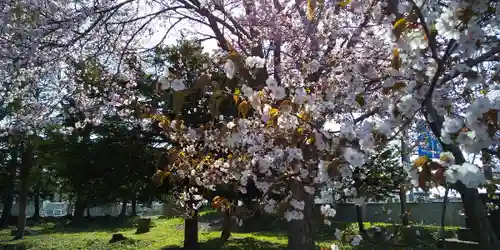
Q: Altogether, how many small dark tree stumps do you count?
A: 2